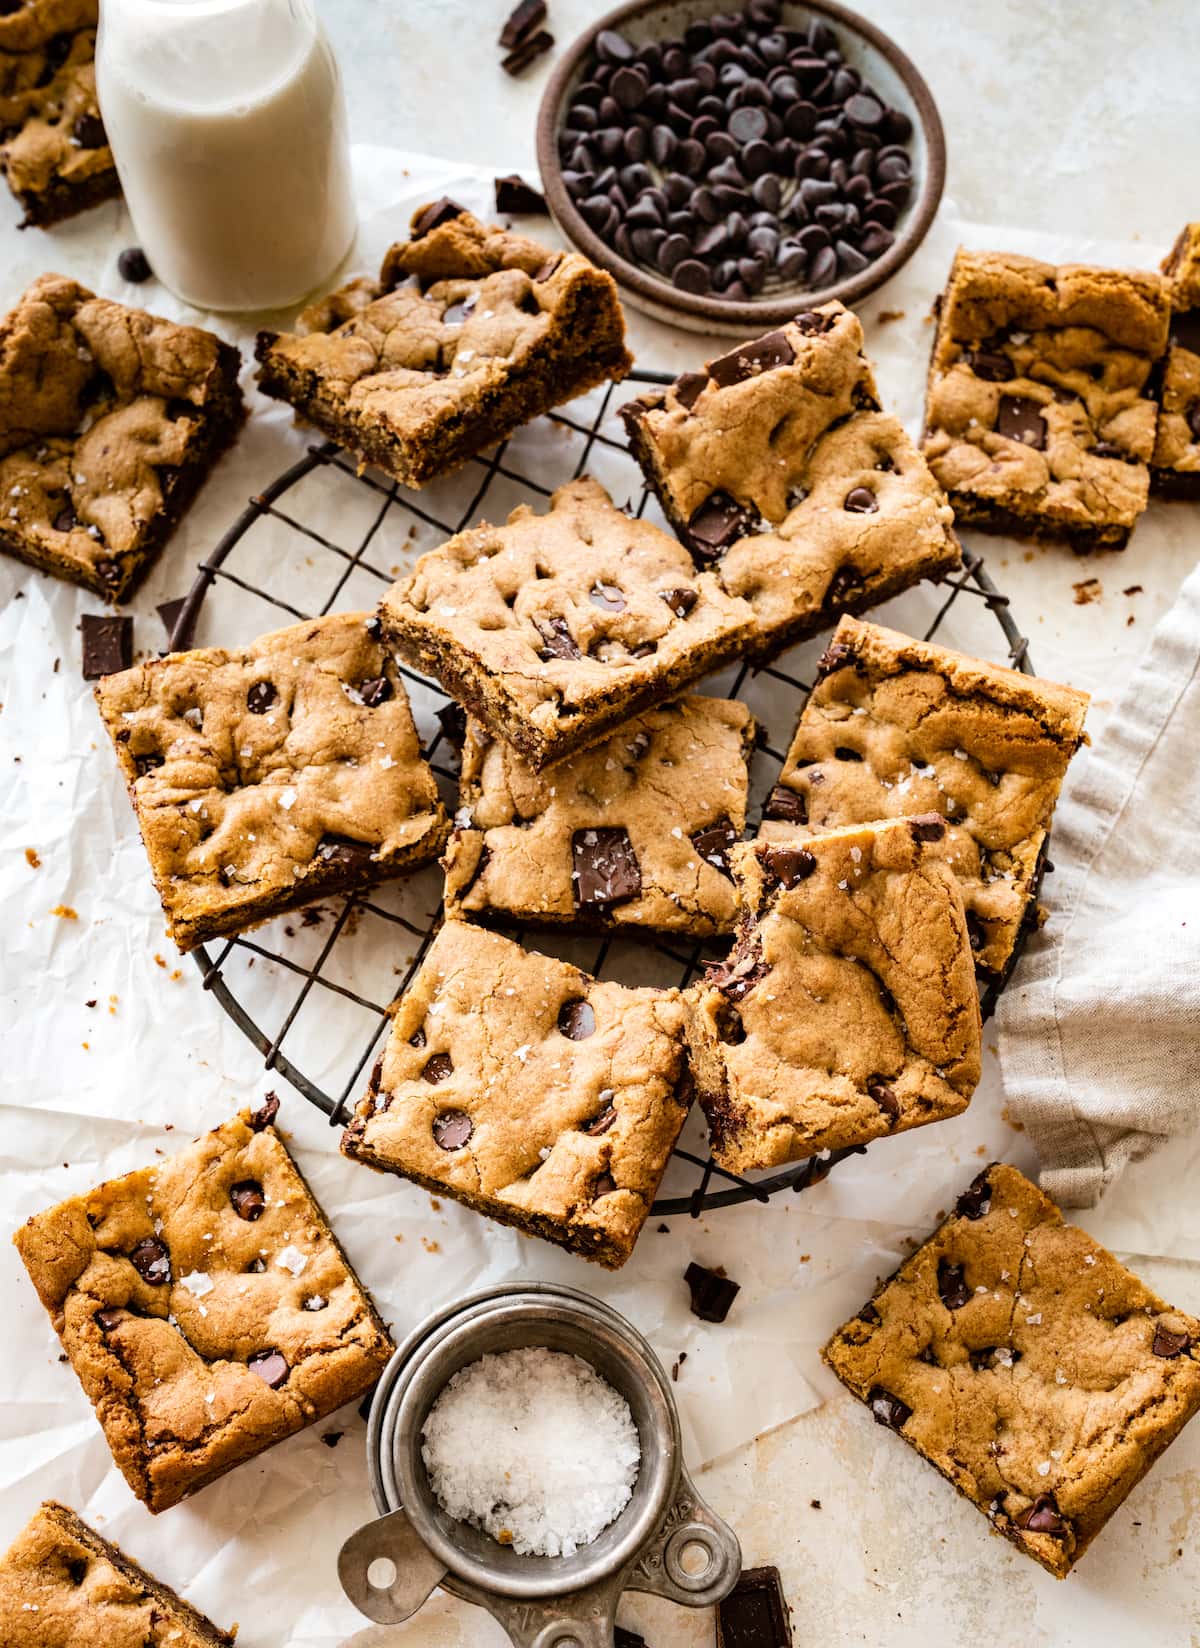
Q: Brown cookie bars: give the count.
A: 15